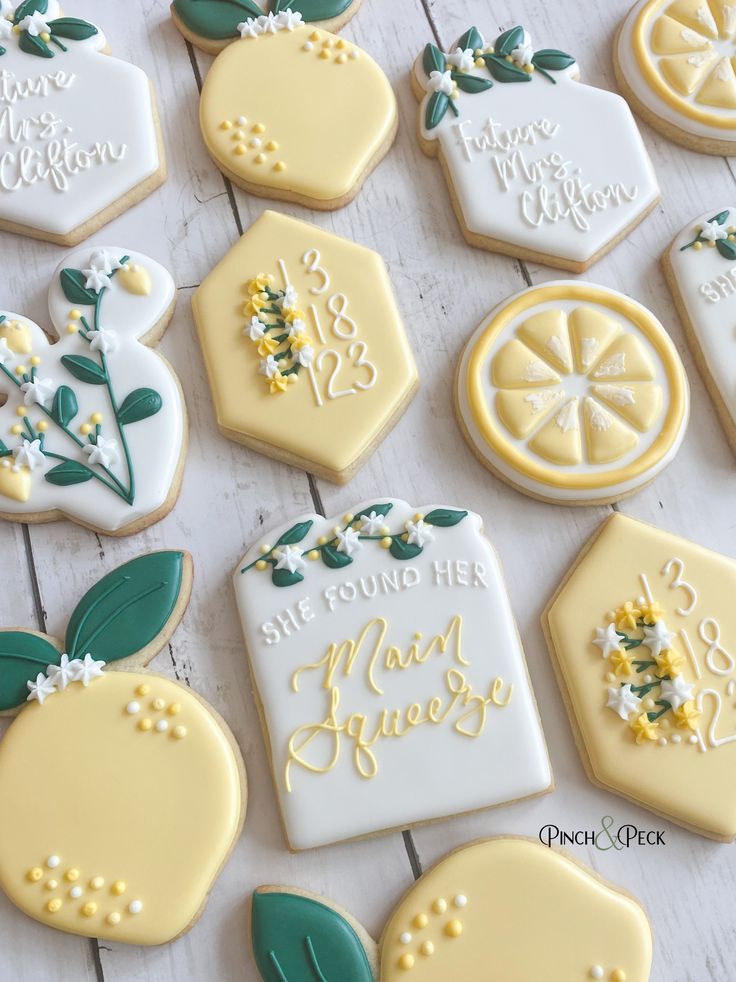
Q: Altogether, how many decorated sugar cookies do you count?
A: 12